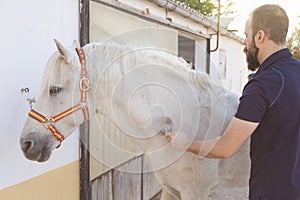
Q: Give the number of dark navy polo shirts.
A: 1